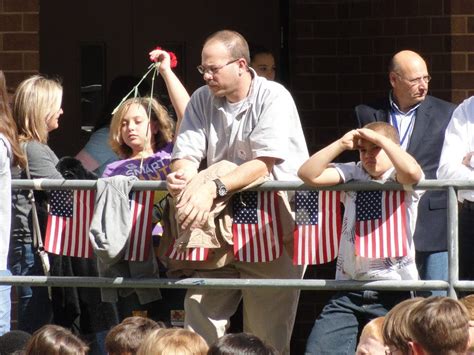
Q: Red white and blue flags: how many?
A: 6